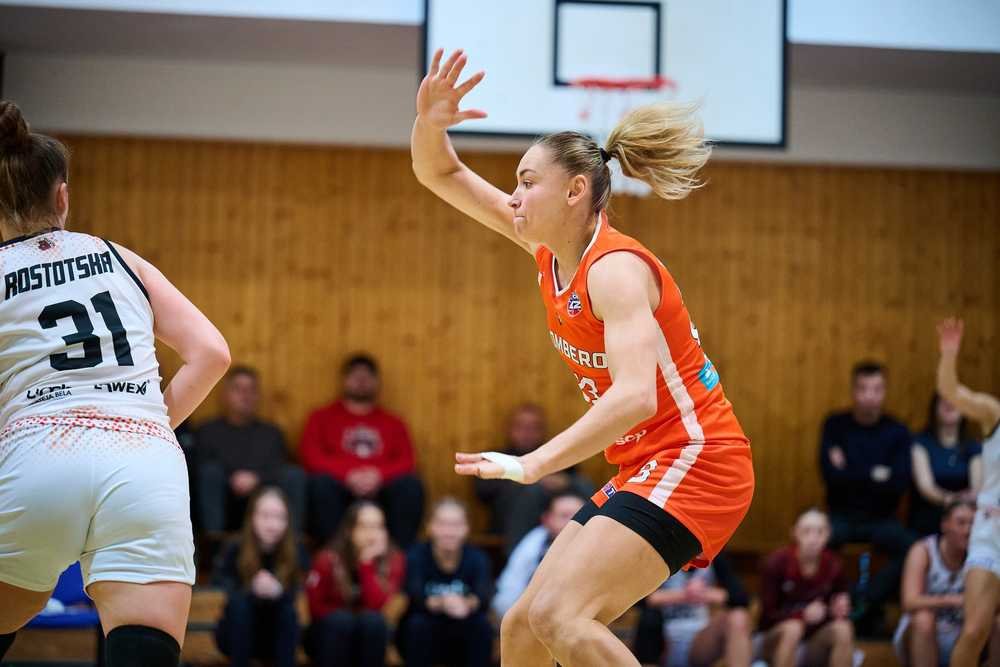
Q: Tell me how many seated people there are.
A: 12